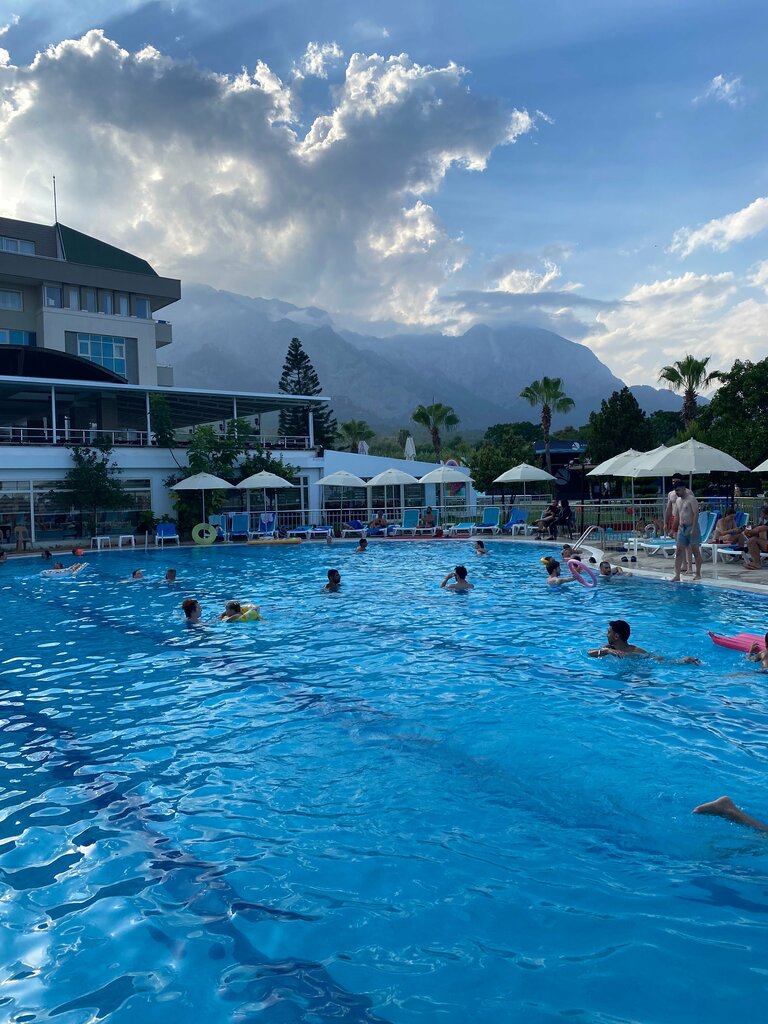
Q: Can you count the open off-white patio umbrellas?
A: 10